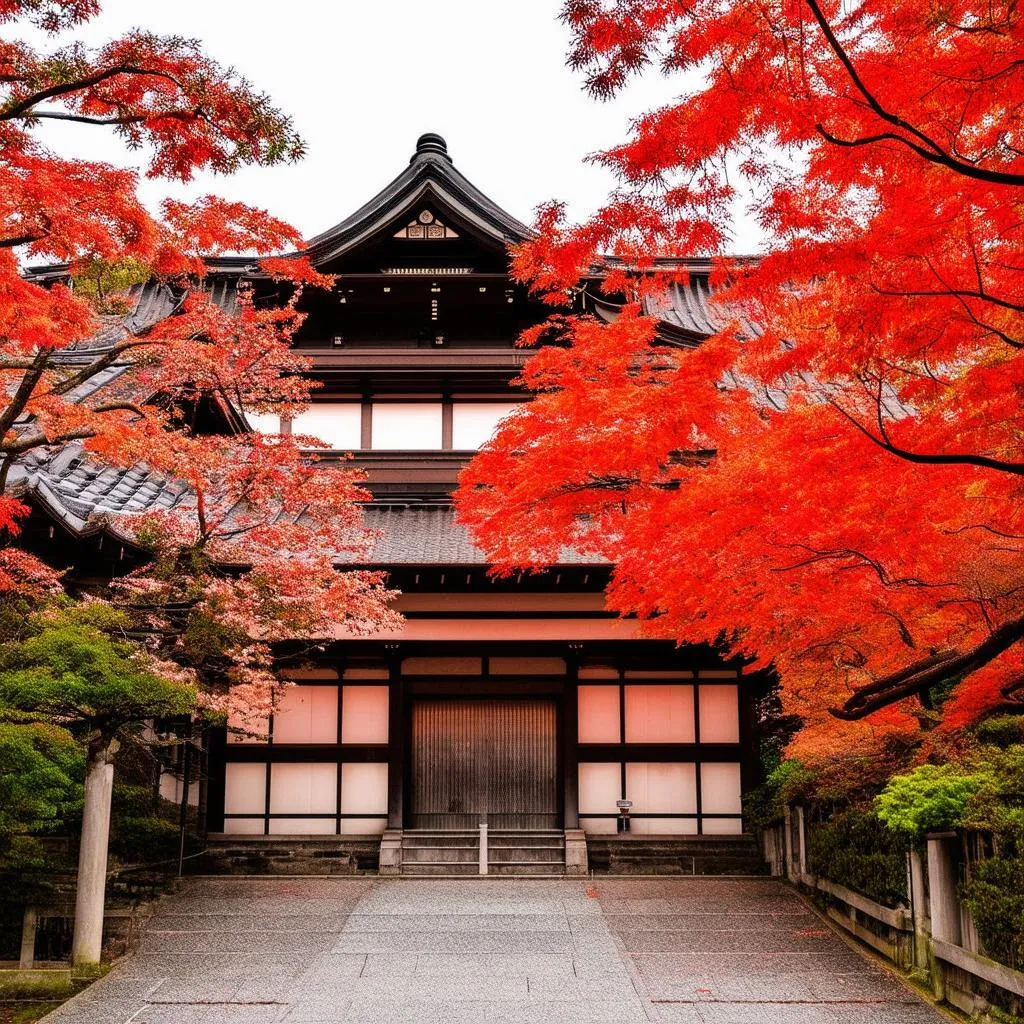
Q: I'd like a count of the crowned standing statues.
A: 0